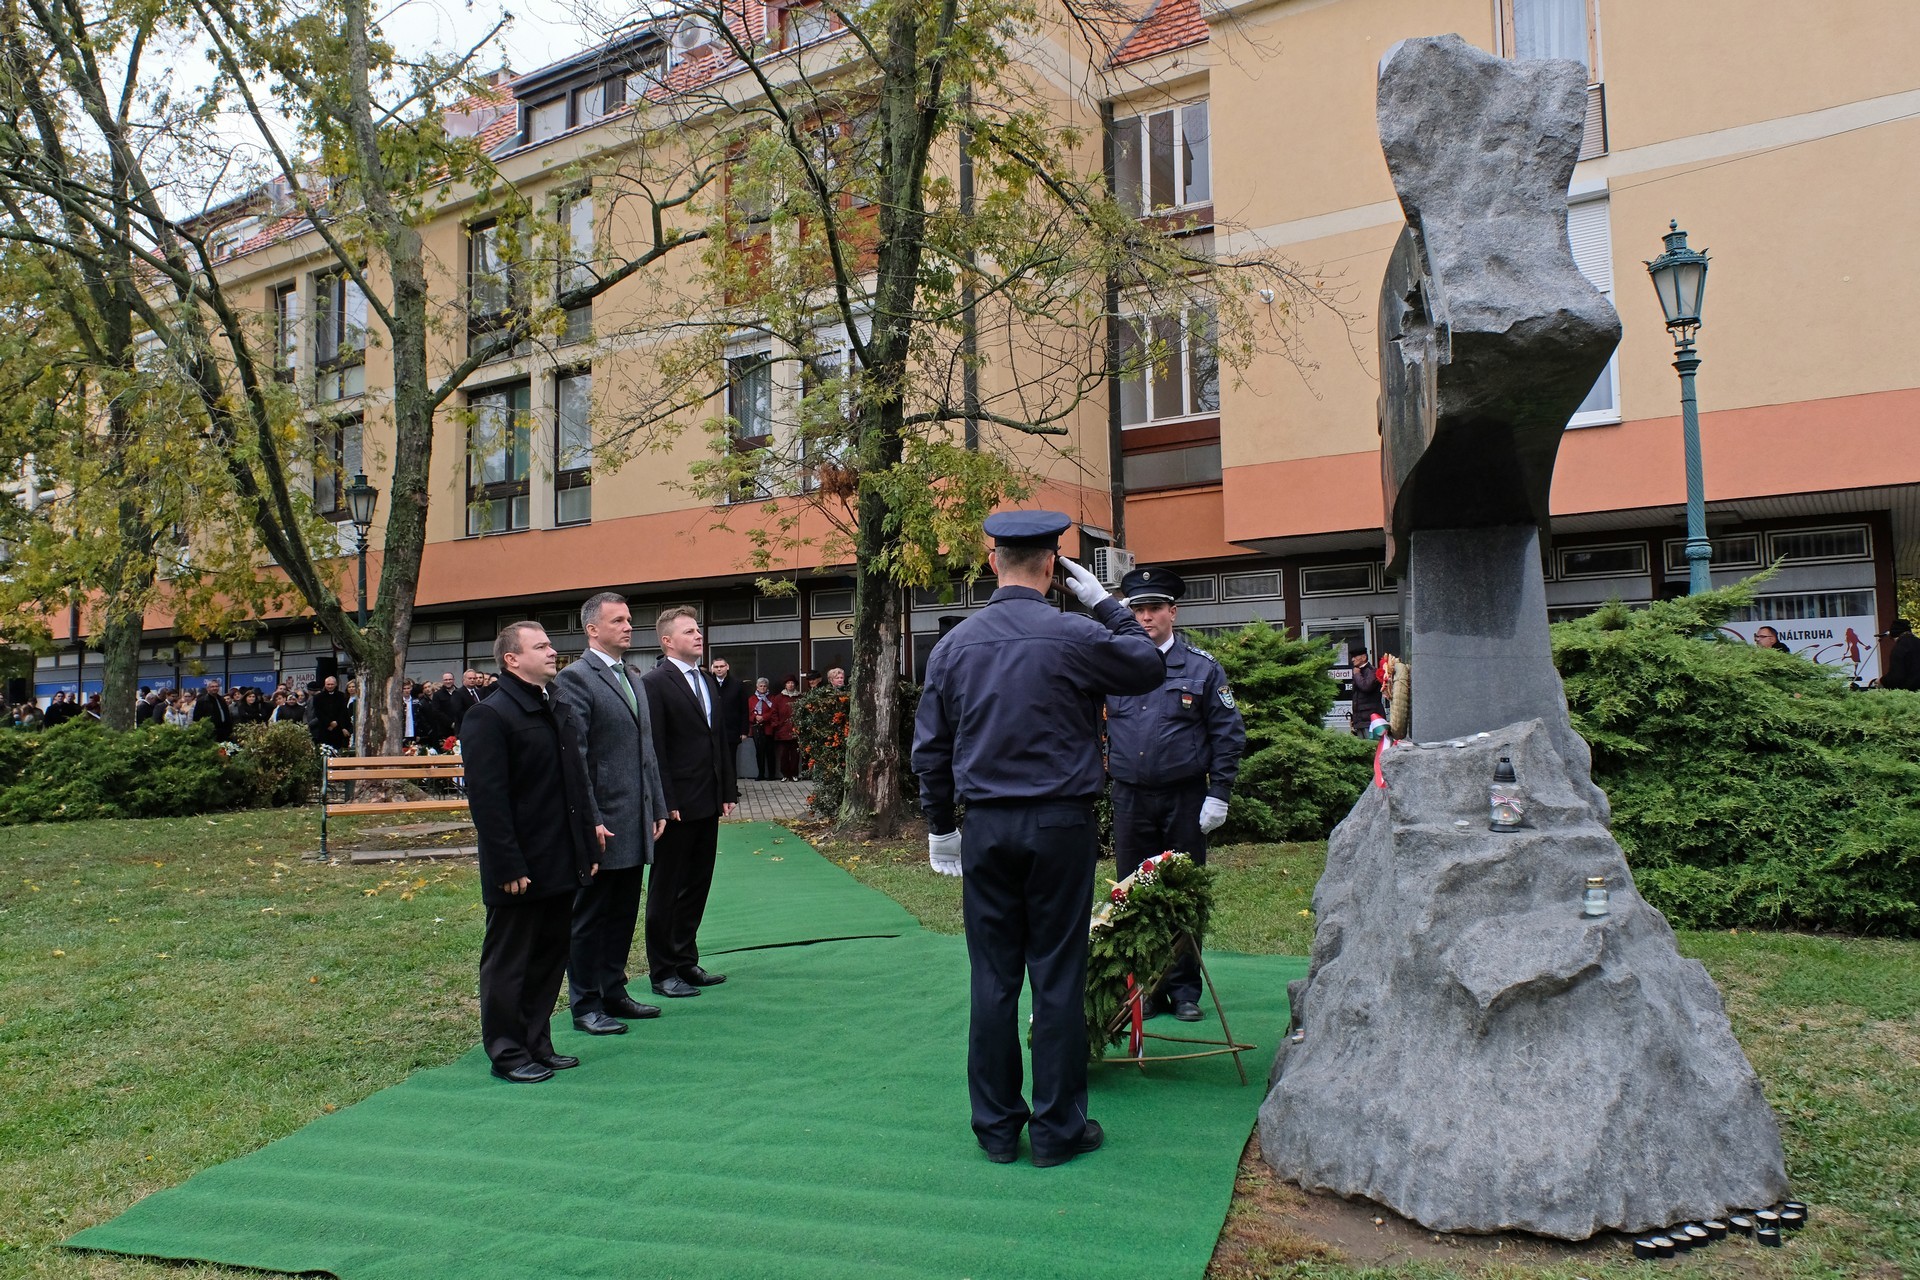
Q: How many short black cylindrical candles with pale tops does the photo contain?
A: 10